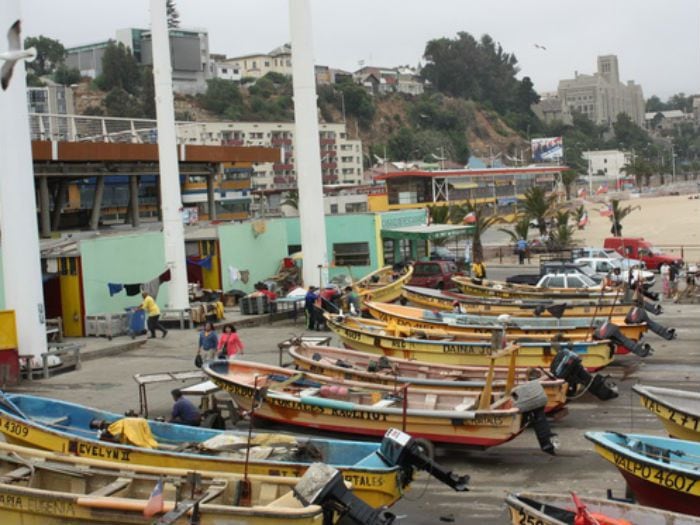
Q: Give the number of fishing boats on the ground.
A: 12